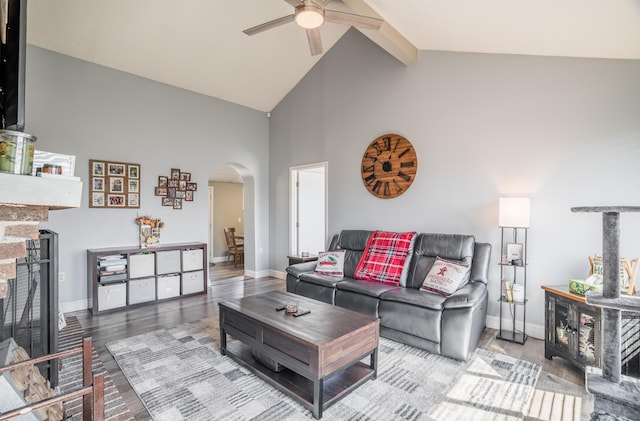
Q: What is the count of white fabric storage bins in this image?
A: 7